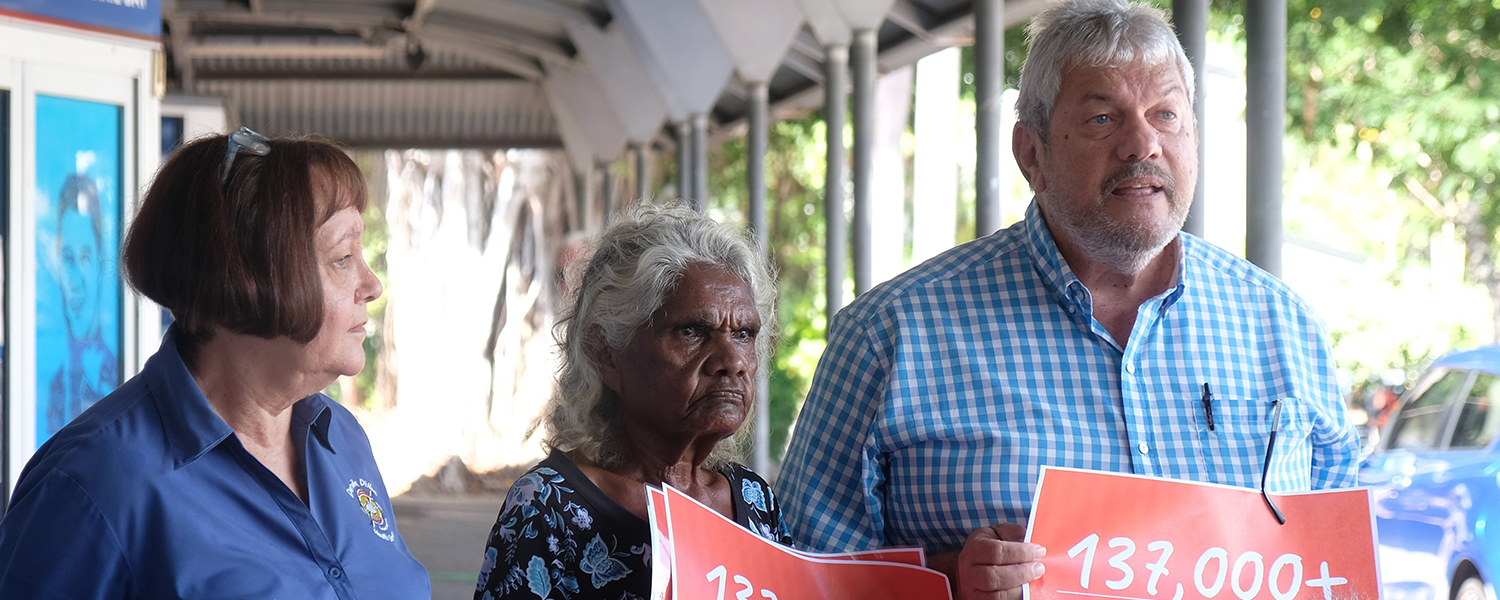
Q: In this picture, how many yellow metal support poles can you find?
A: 0